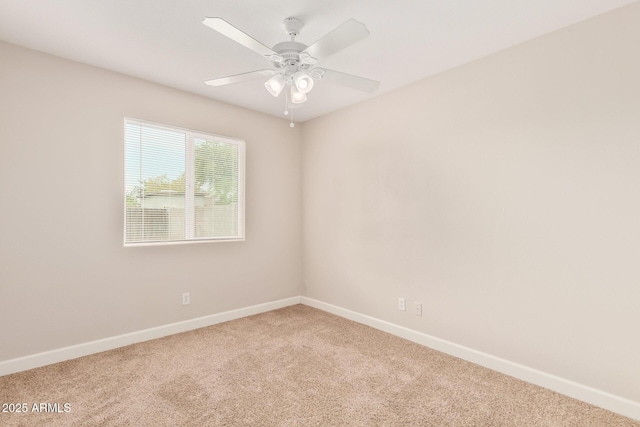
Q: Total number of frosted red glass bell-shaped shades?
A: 0